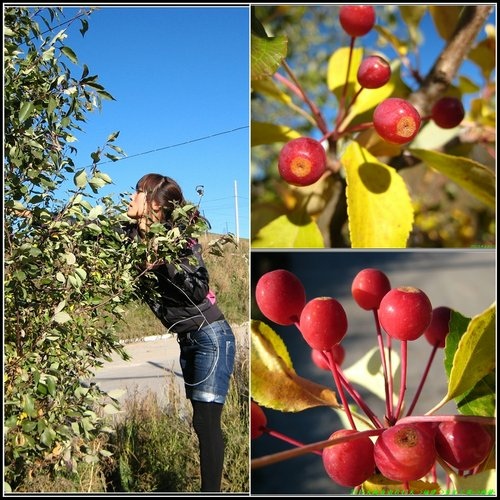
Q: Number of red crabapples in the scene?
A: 15